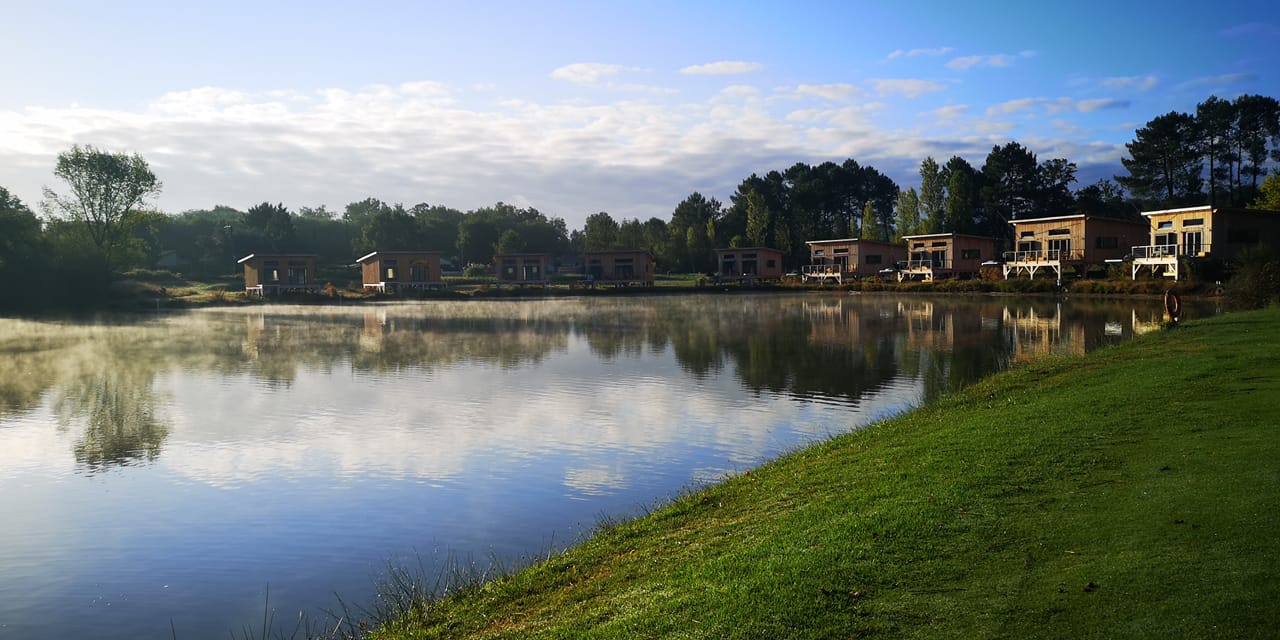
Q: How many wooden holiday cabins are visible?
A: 9